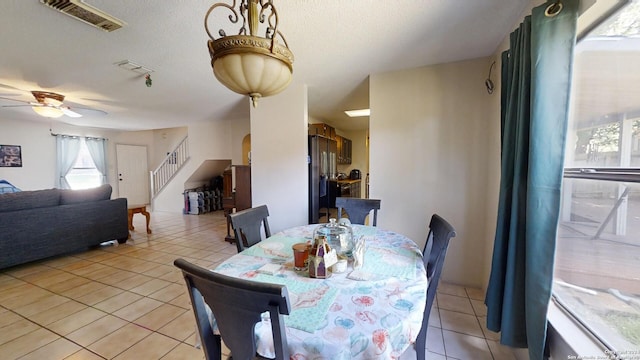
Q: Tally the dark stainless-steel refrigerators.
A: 1